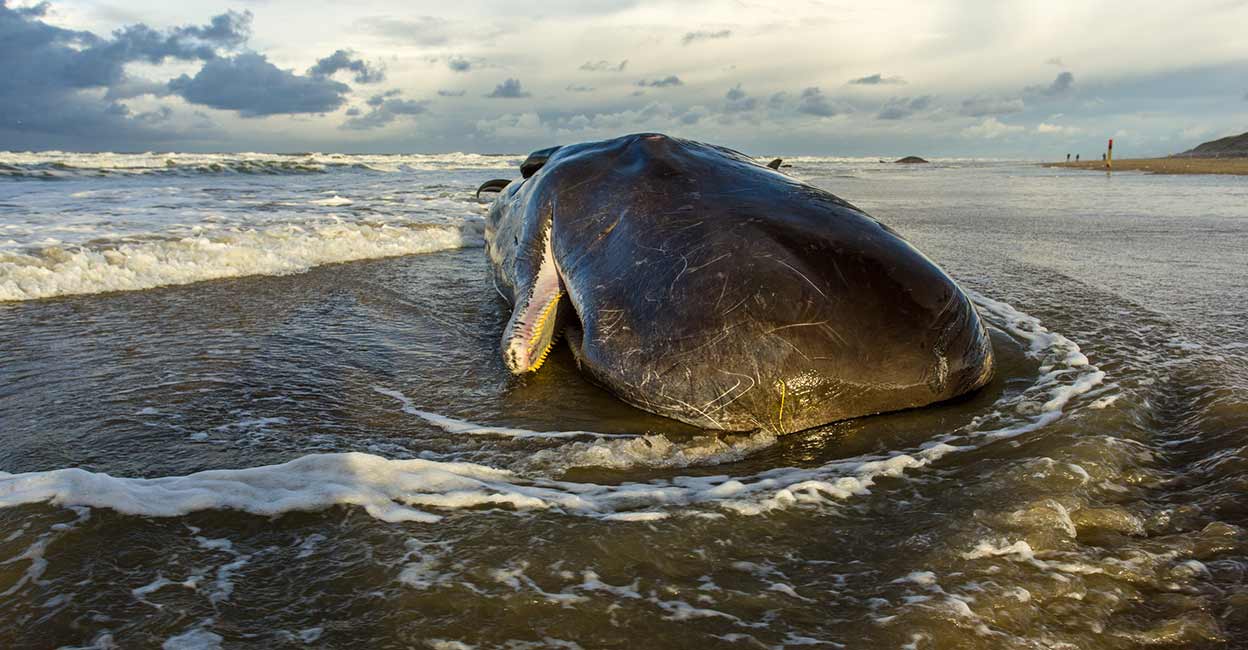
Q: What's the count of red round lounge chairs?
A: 0